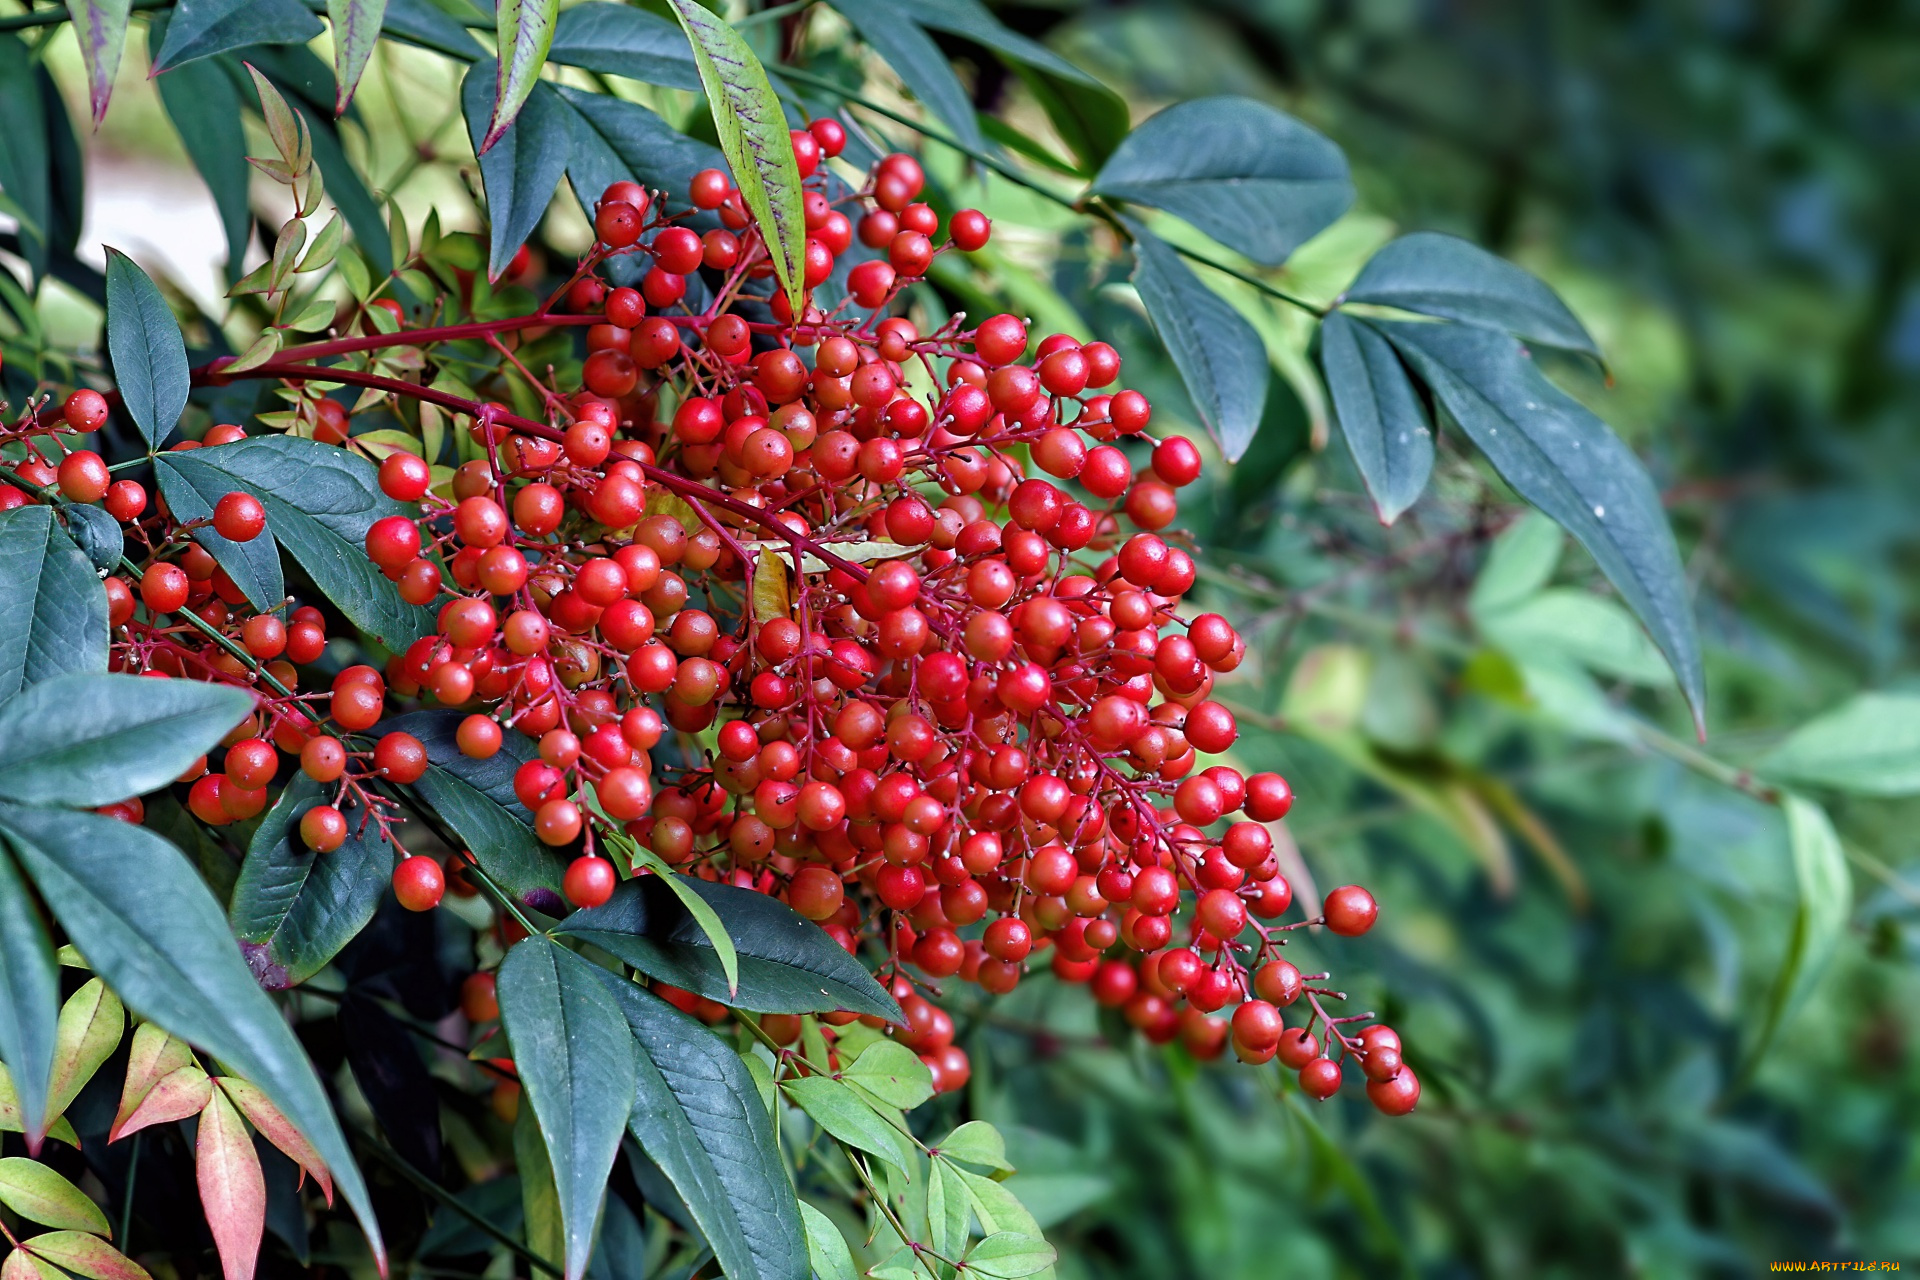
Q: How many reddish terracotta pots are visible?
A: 0